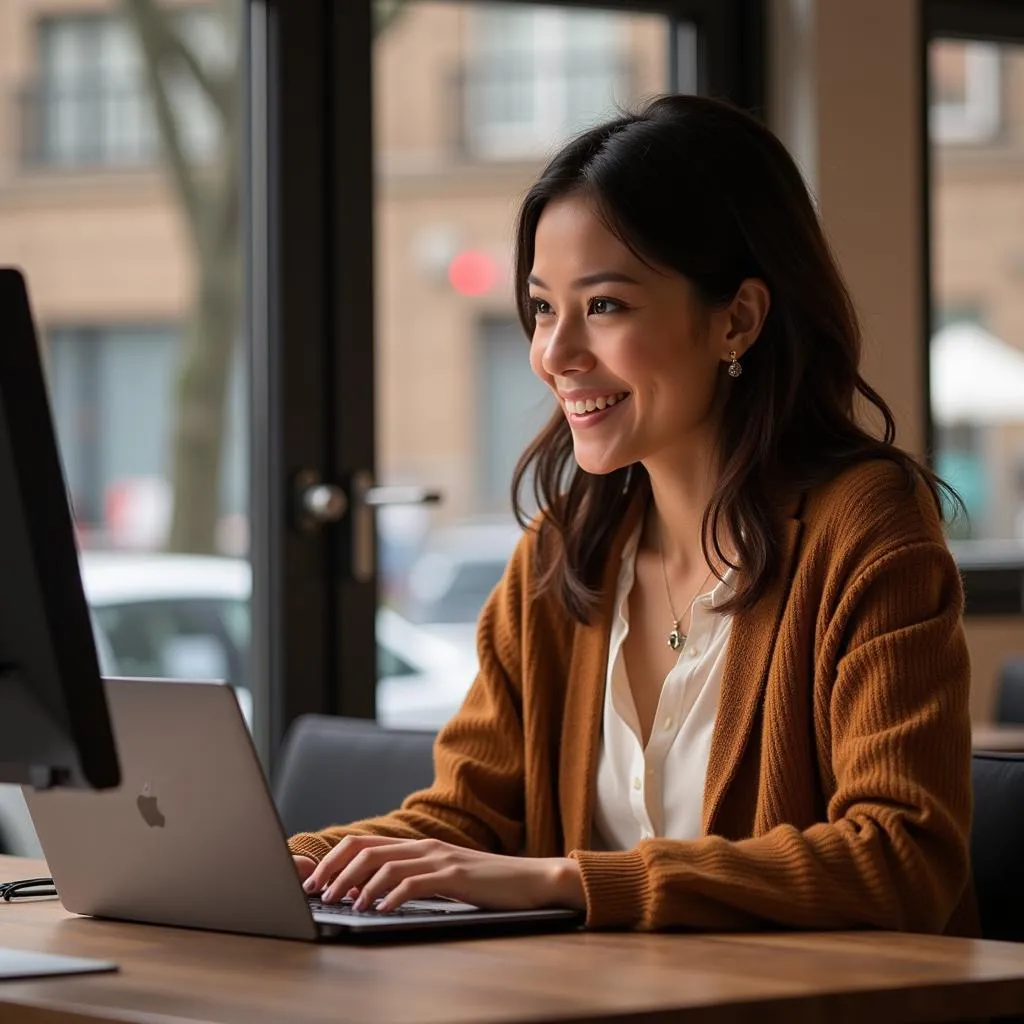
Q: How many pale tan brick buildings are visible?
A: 1